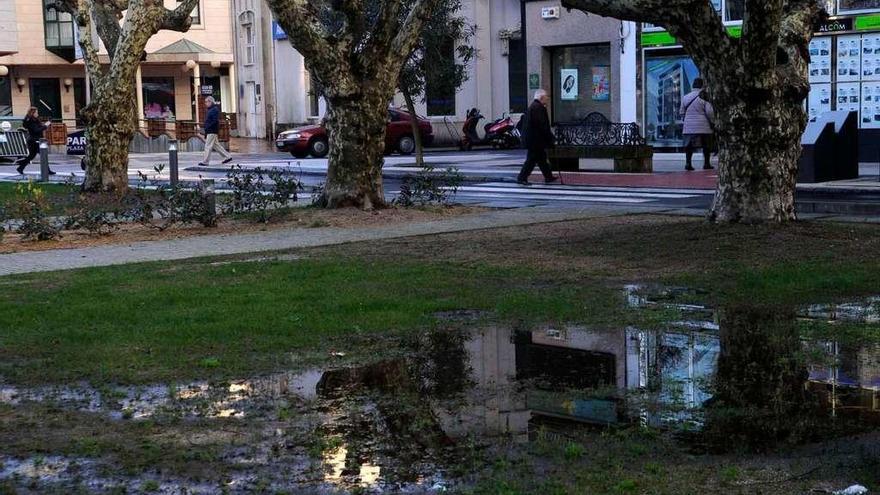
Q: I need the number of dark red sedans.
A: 1